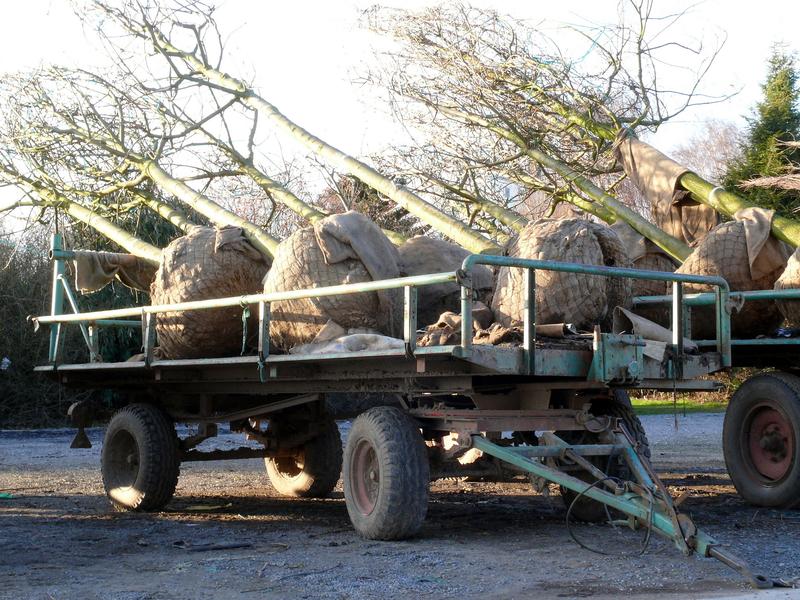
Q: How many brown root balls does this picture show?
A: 7